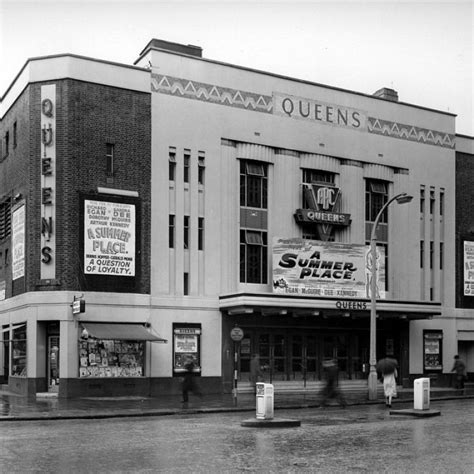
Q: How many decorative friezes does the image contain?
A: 2